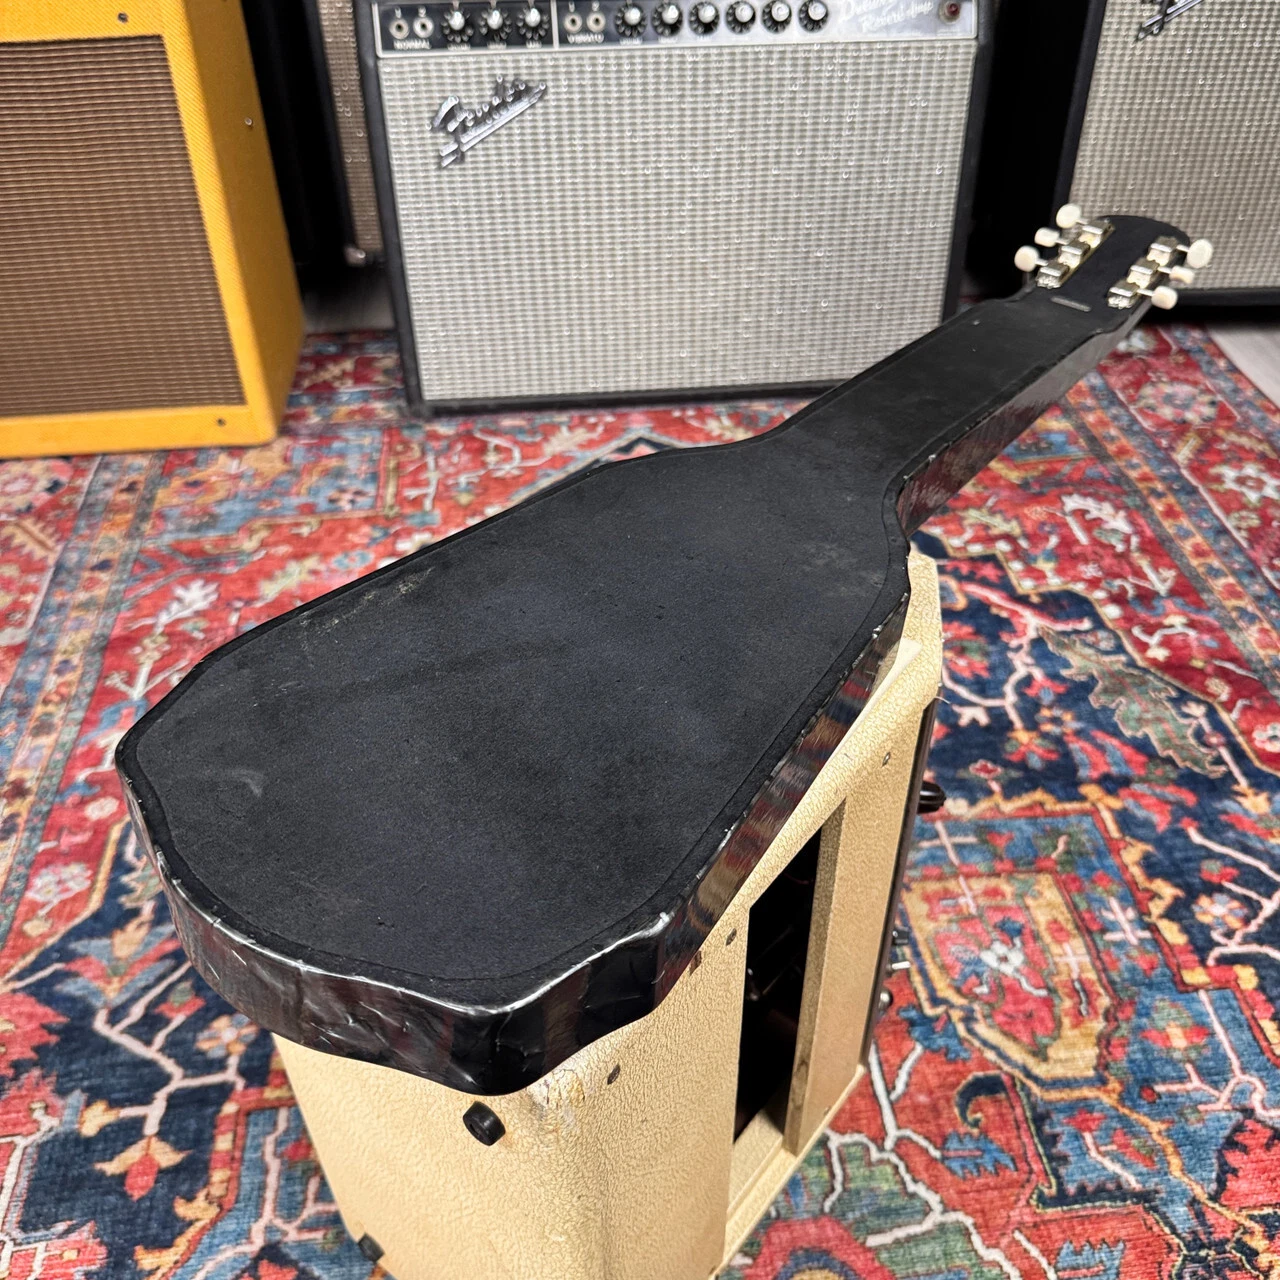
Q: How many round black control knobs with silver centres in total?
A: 9